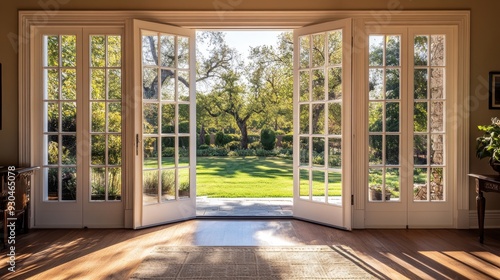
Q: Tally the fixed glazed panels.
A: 4